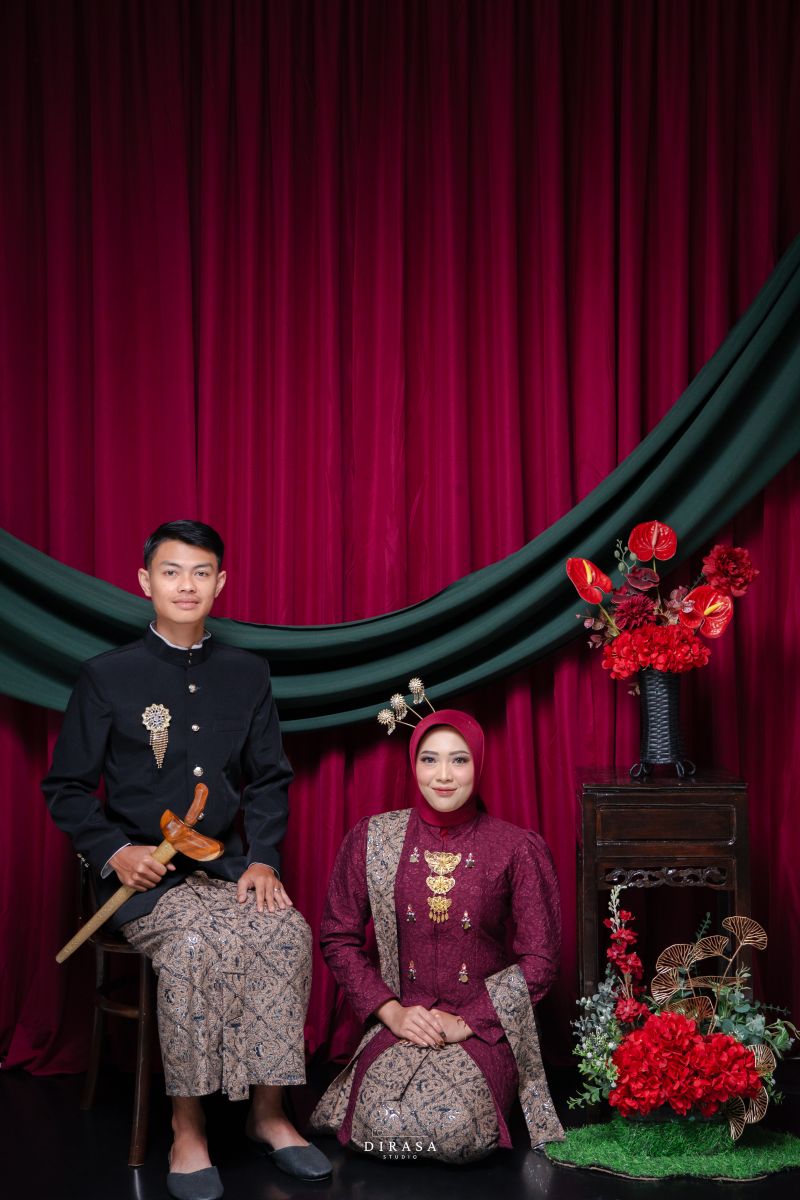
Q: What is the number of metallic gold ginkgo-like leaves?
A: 9